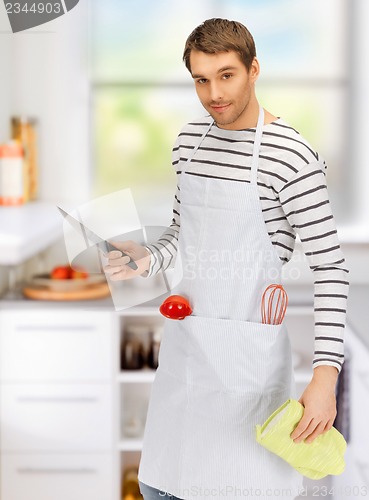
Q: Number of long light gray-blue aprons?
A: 1